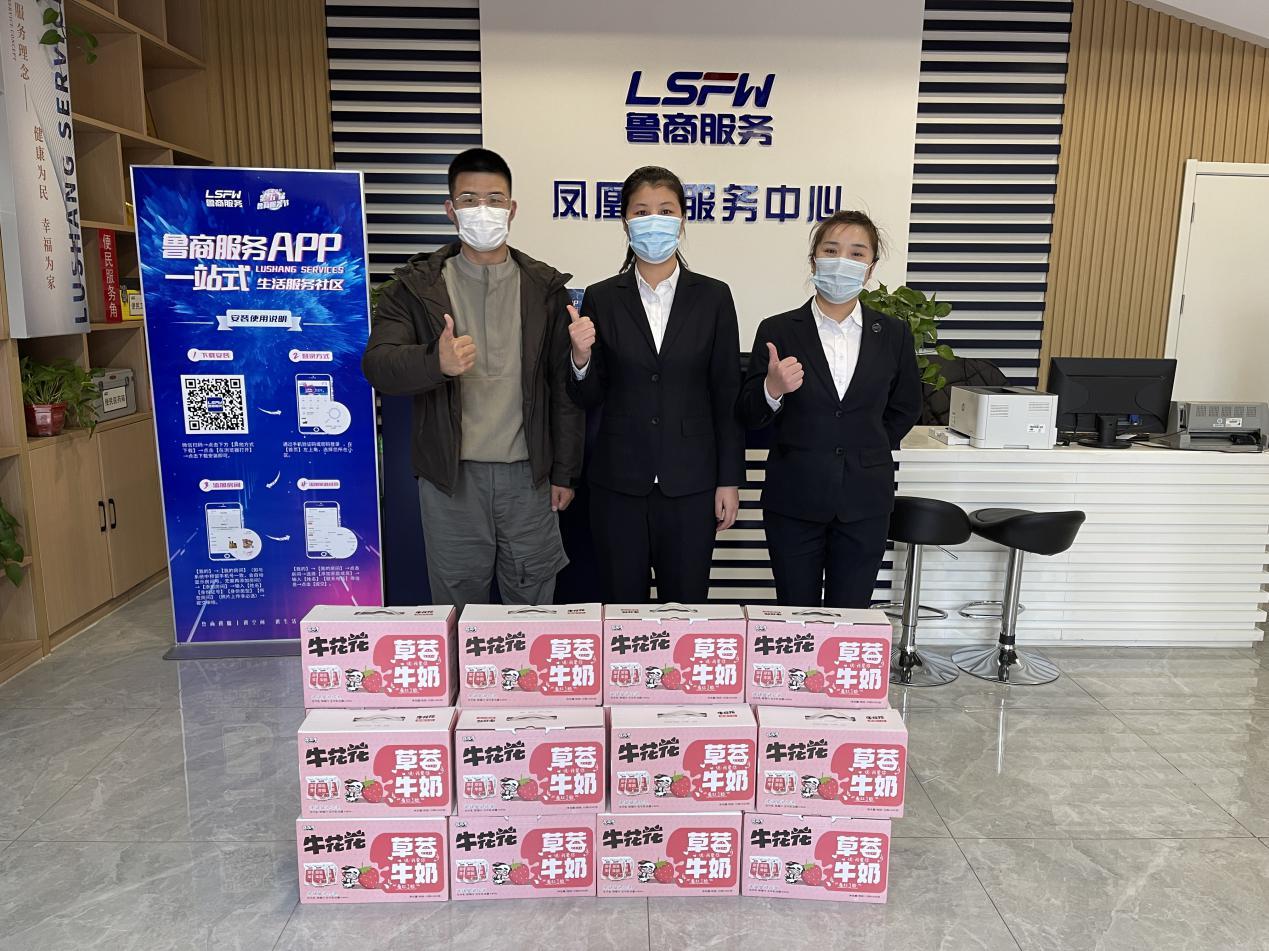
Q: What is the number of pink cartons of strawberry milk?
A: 12